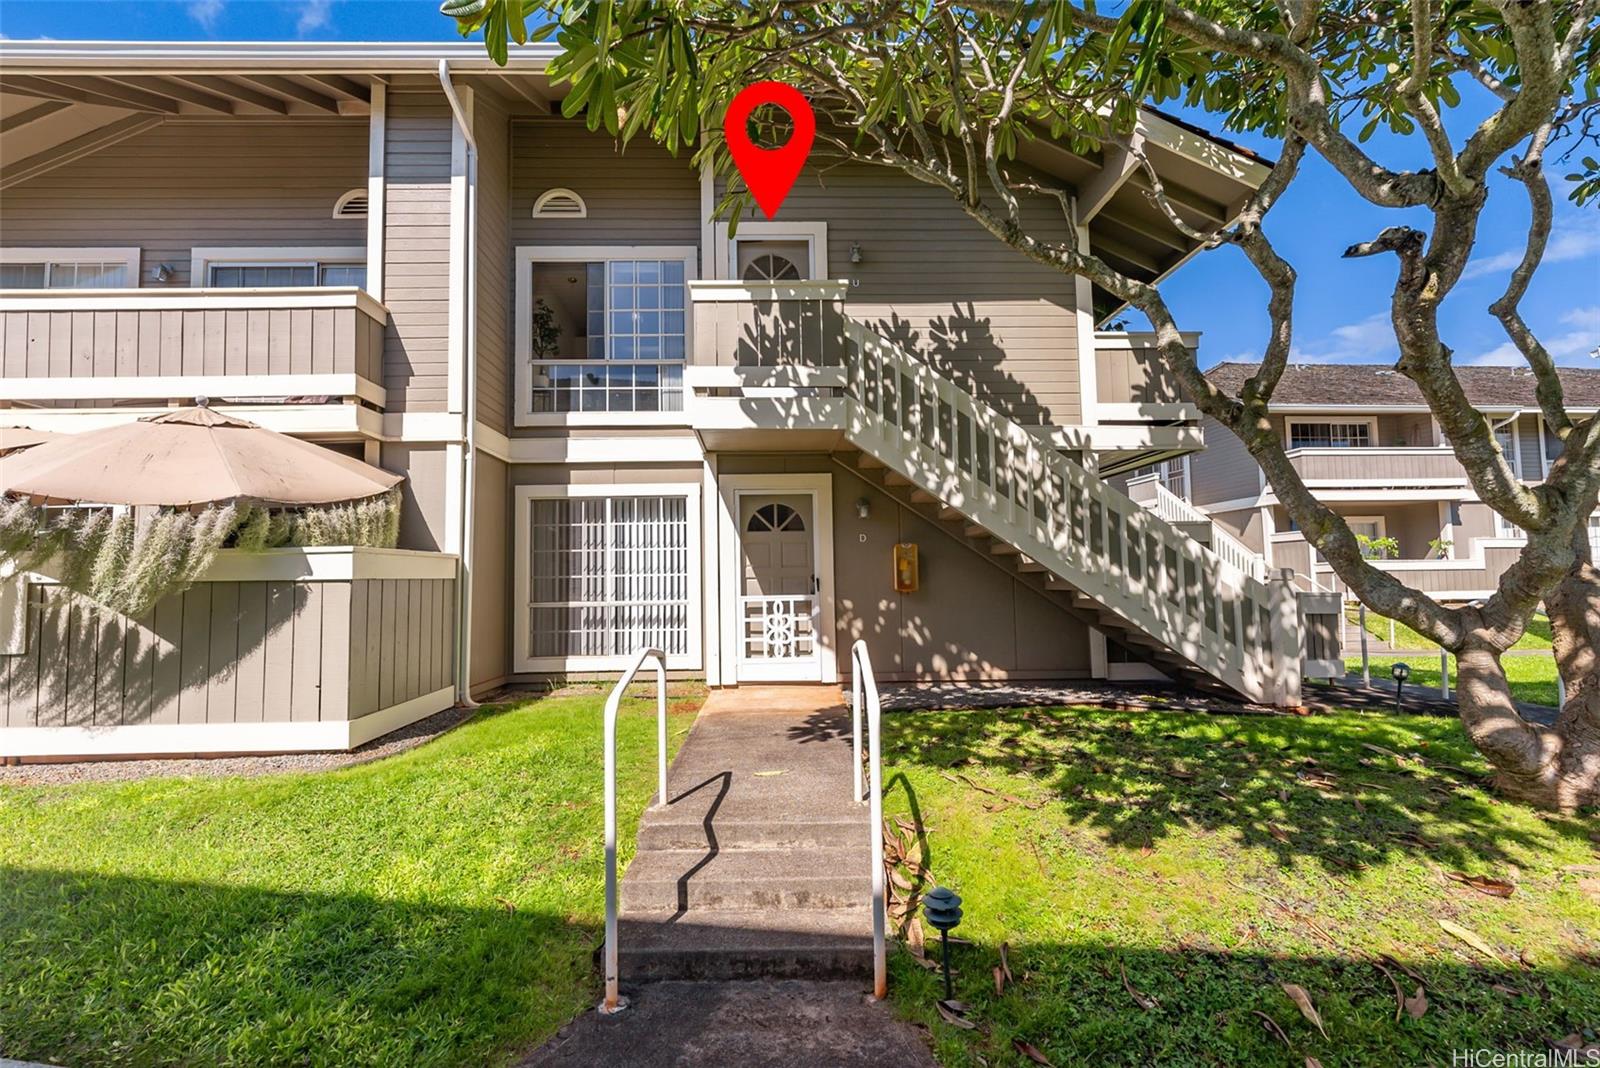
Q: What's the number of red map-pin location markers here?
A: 1